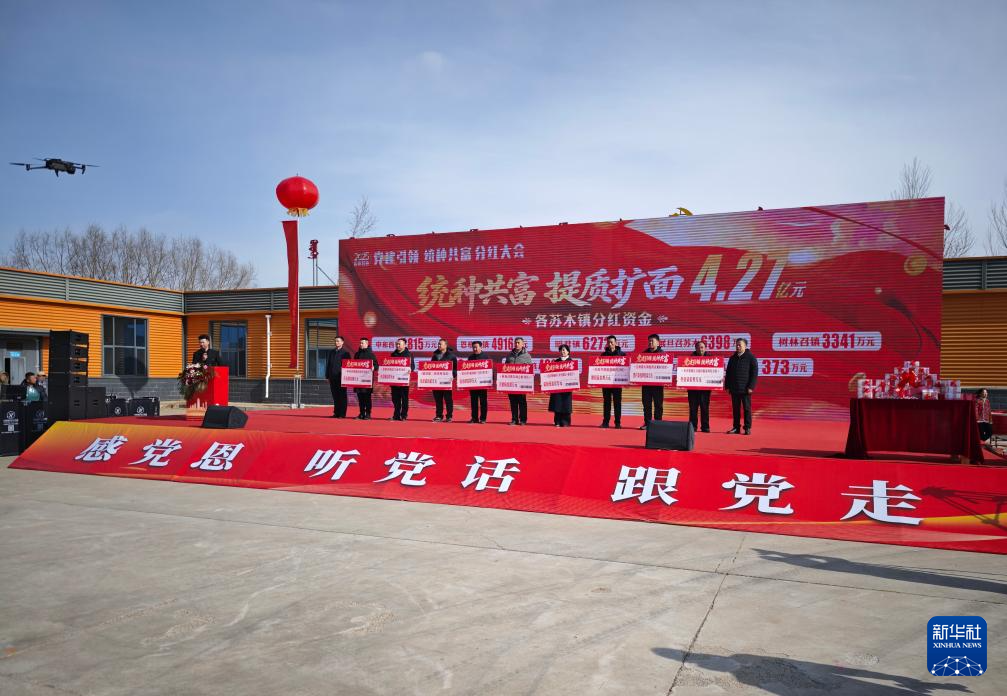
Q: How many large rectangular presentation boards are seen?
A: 9